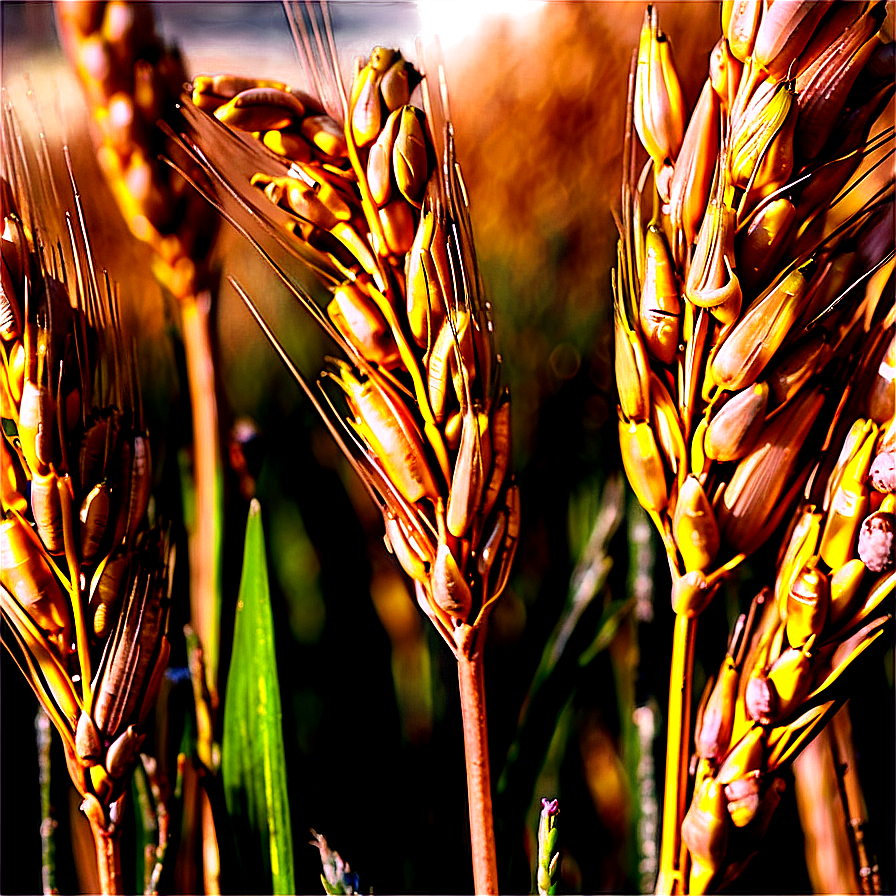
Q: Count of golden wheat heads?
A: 5